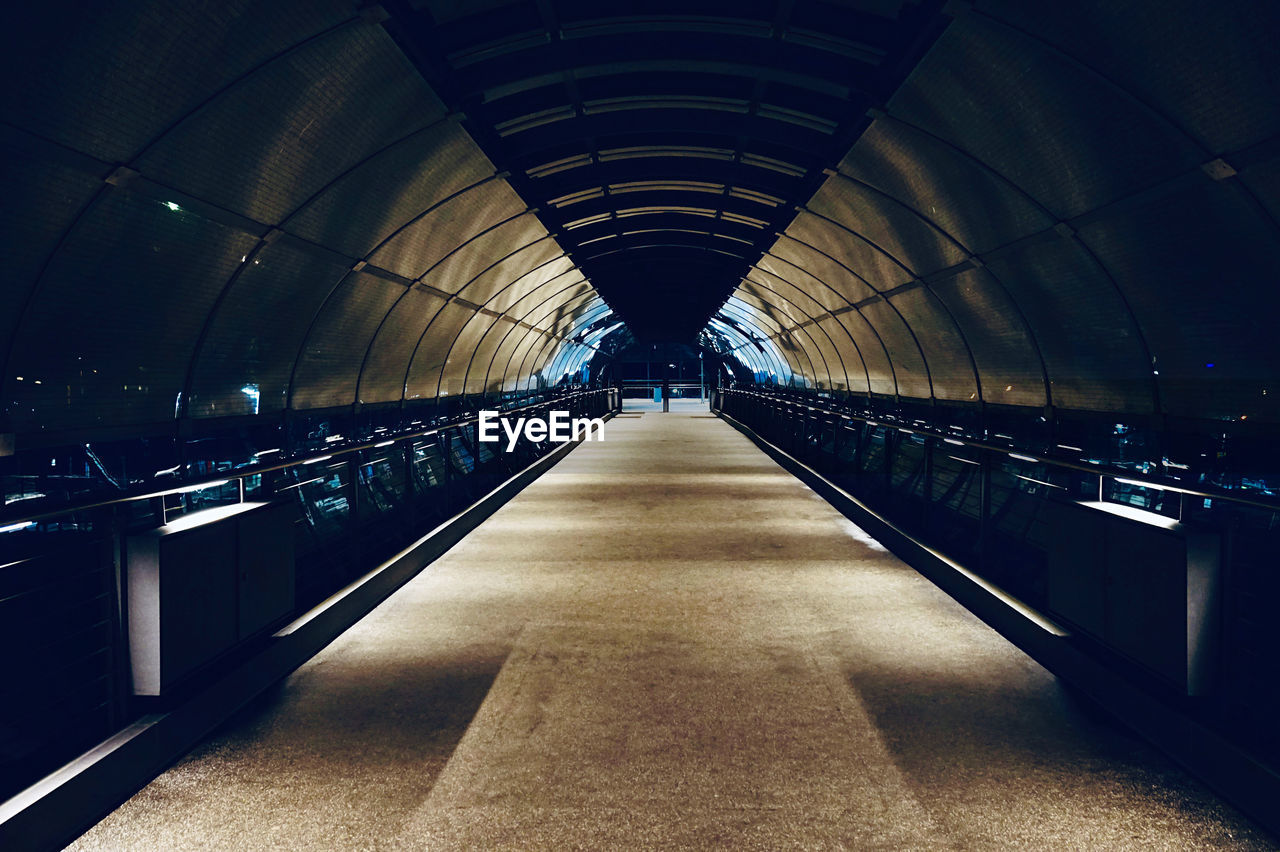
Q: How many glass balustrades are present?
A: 2